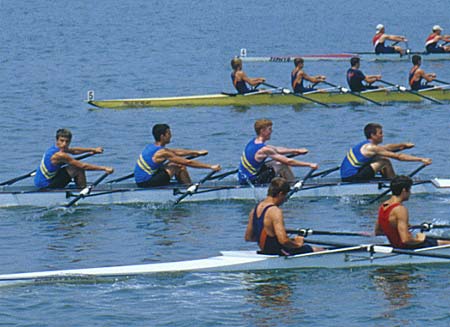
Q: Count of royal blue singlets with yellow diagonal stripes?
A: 4